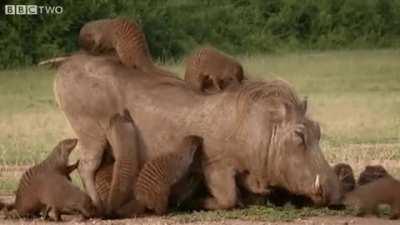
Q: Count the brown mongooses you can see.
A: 10